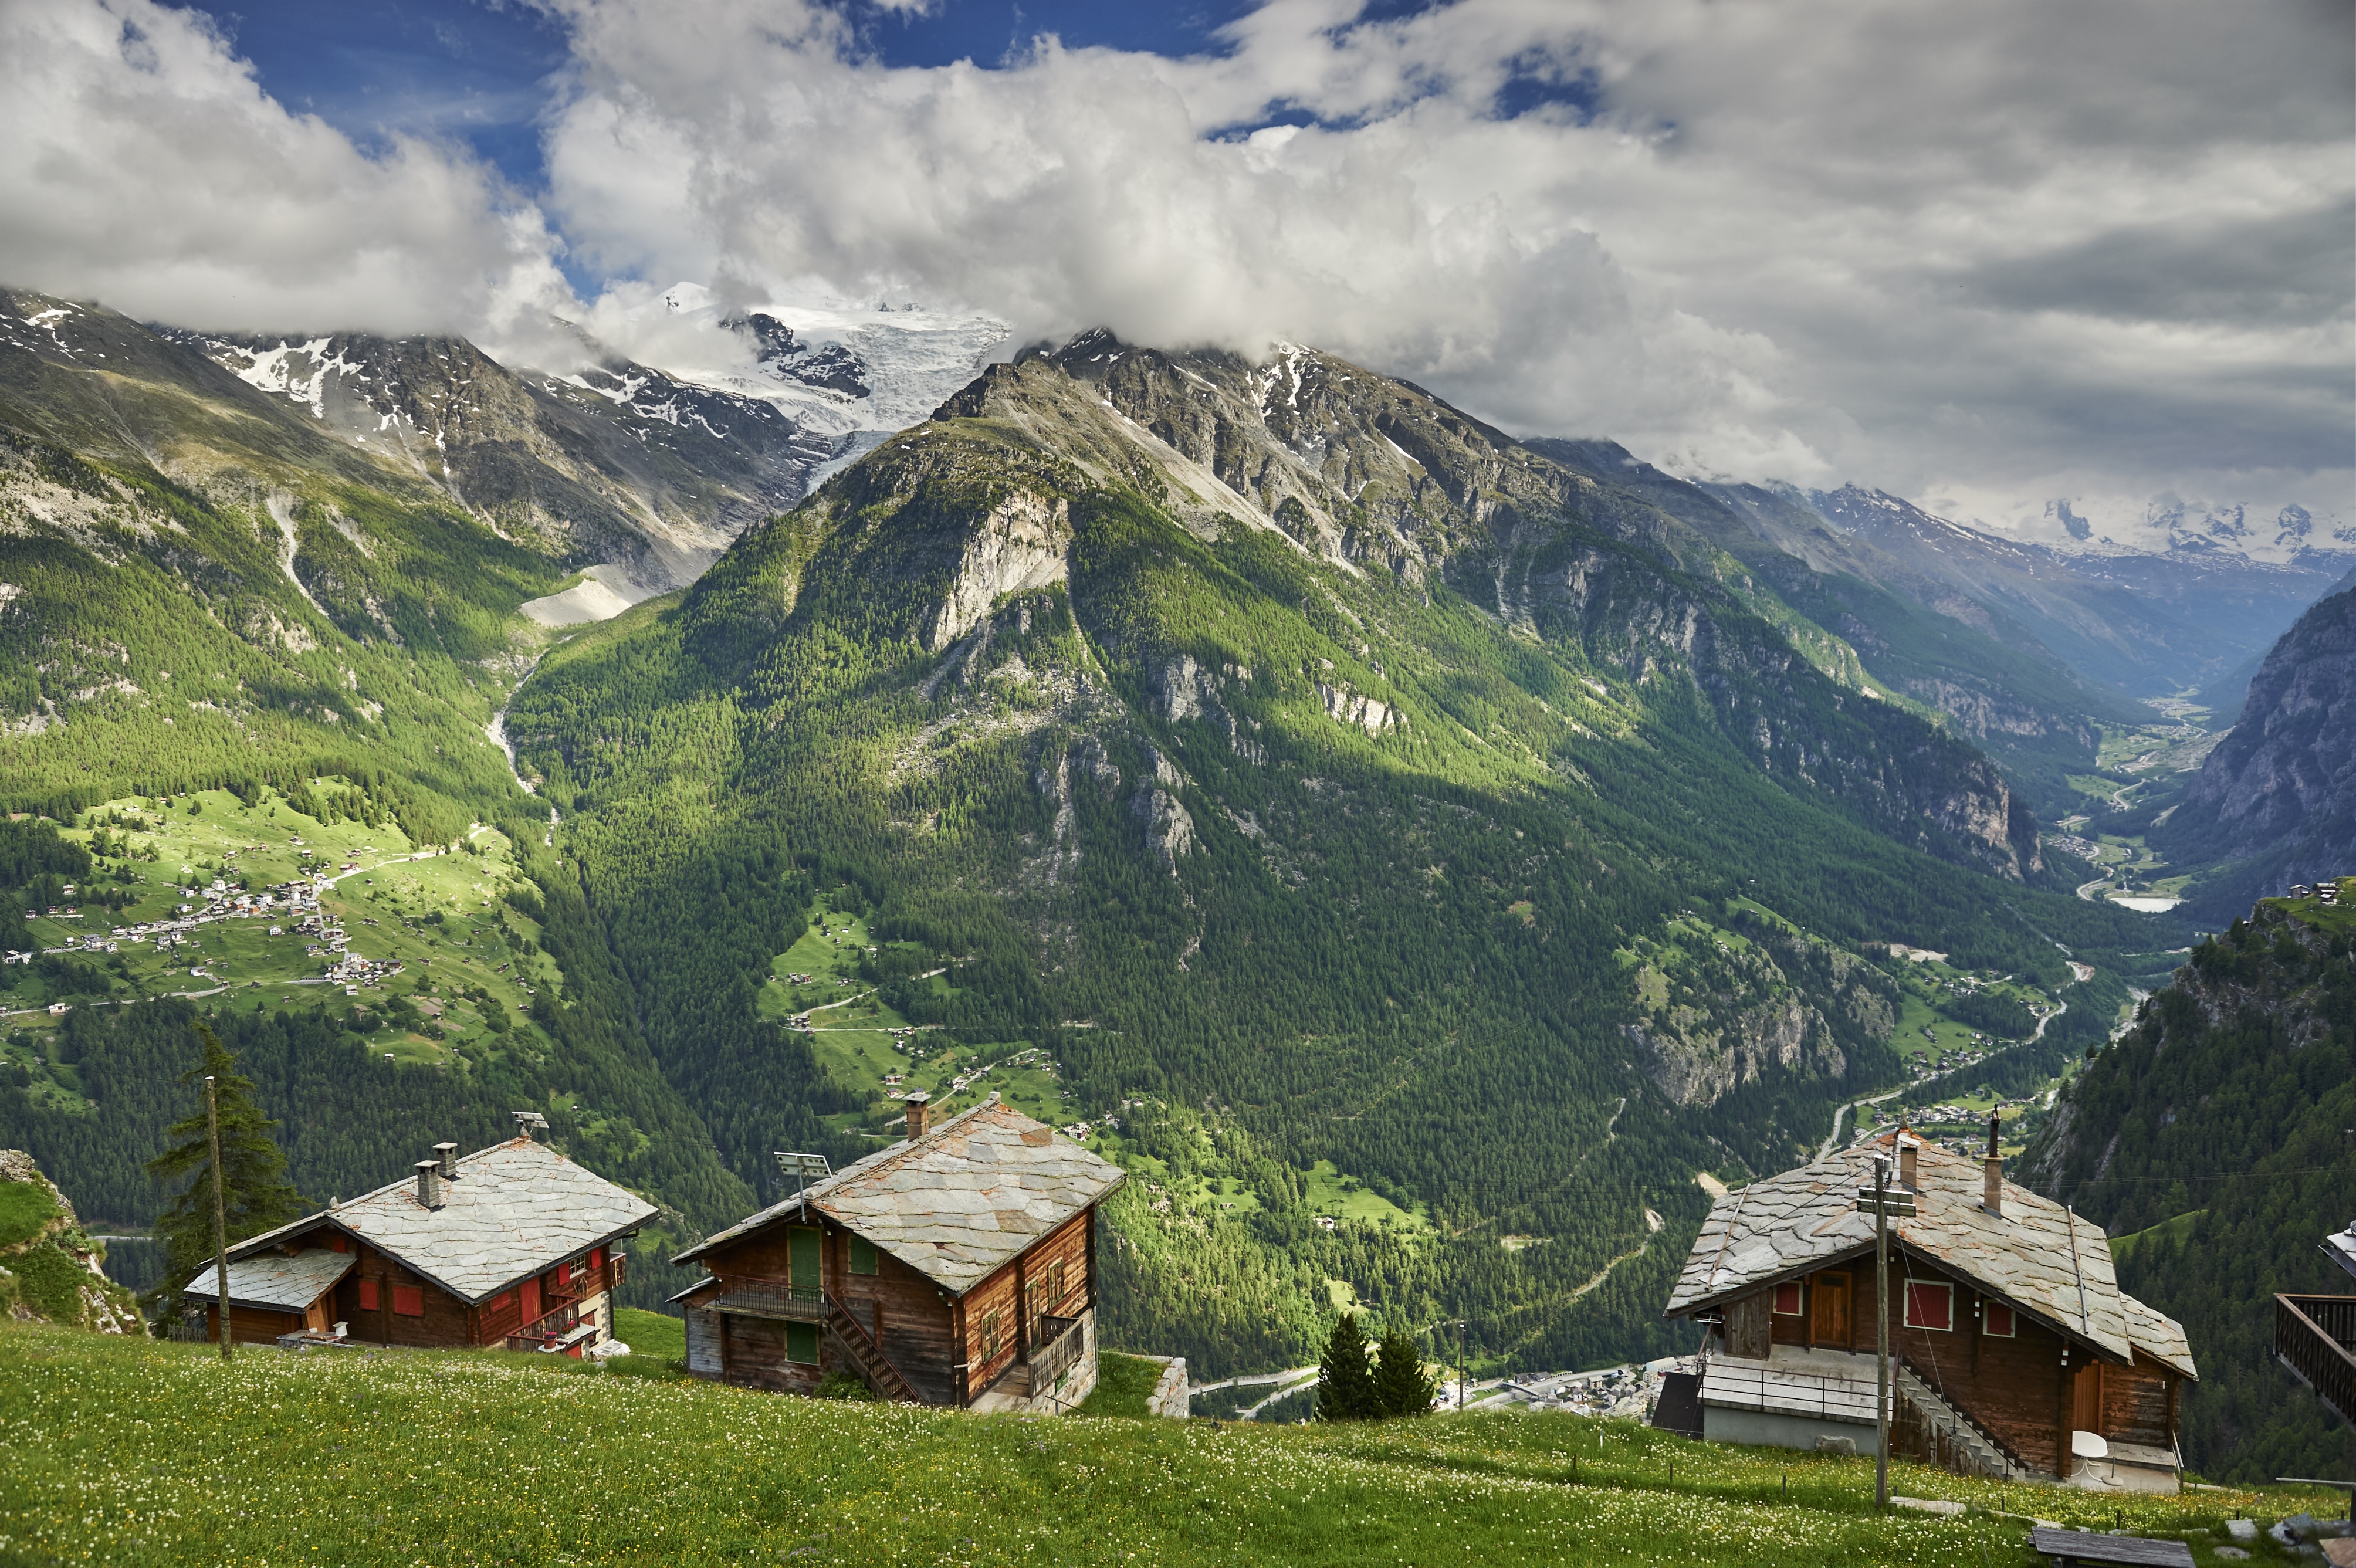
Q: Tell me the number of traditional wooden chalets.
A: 3